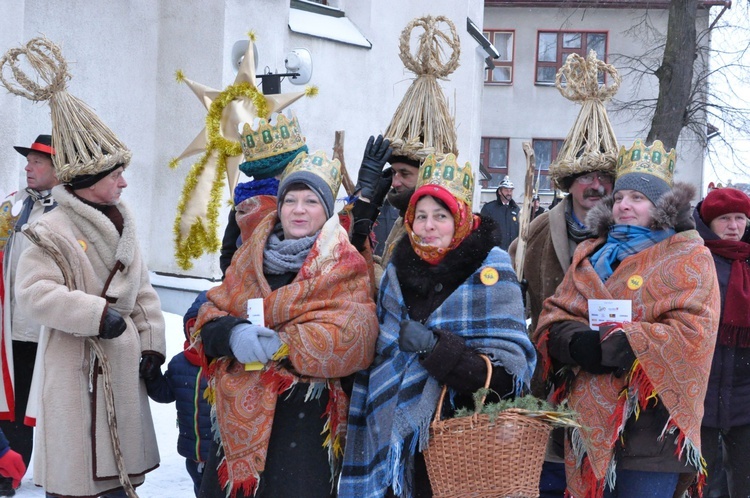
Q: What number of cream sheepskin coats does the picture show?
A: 1